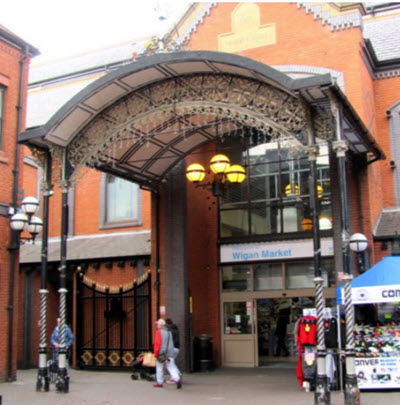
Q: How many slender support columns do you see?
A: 4